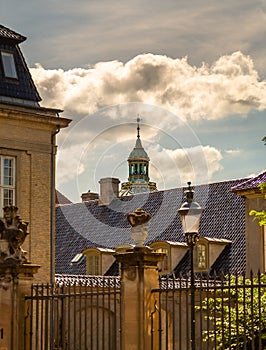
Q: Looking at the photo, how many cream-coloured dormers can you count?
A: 3